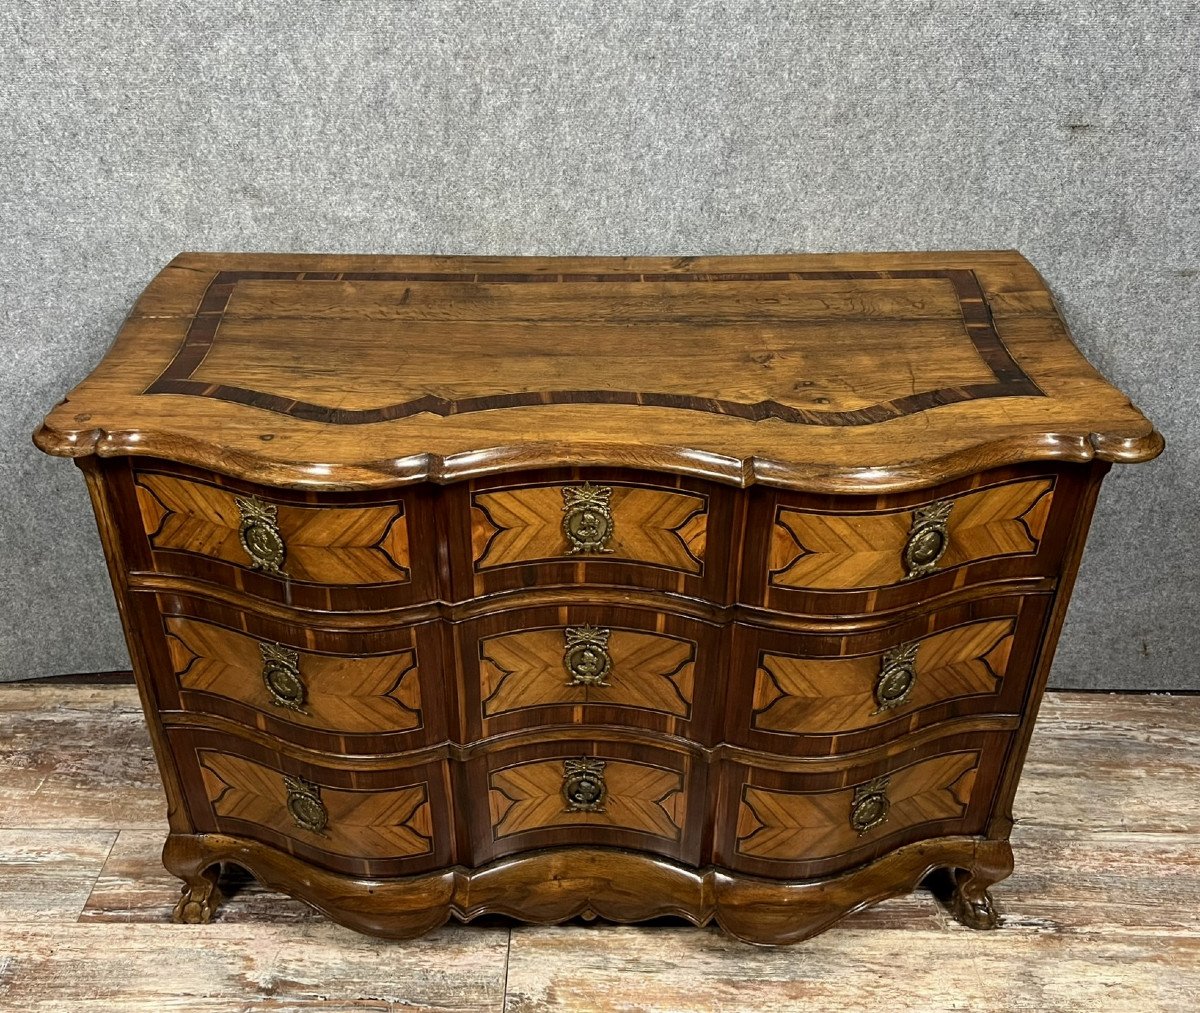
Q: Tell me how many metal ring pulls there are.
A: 9